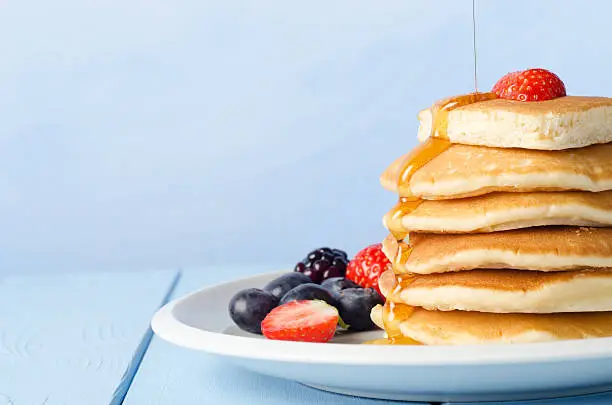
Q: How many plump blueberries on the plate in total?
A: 5